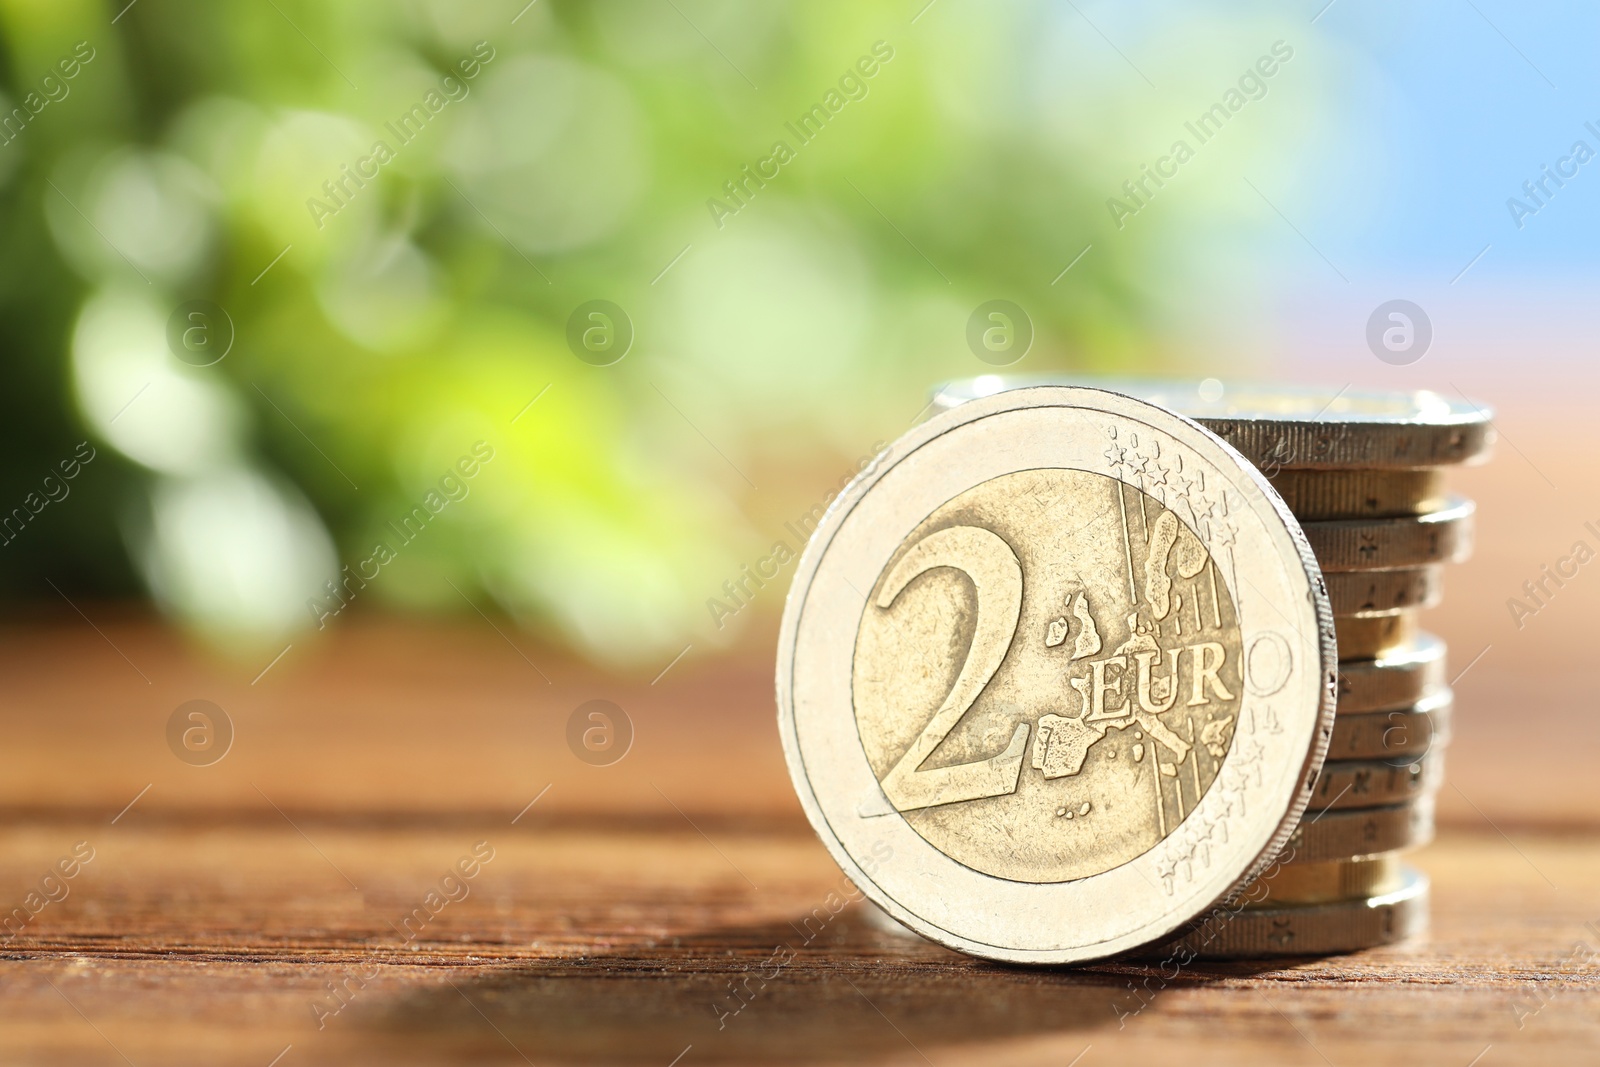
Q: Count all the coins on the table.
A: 12